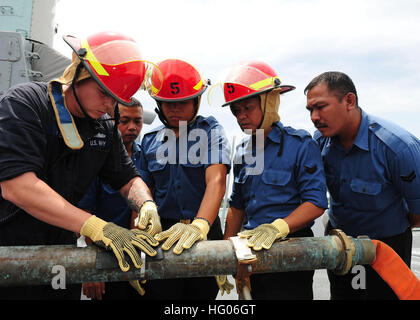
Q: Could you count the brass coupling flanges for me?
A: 1